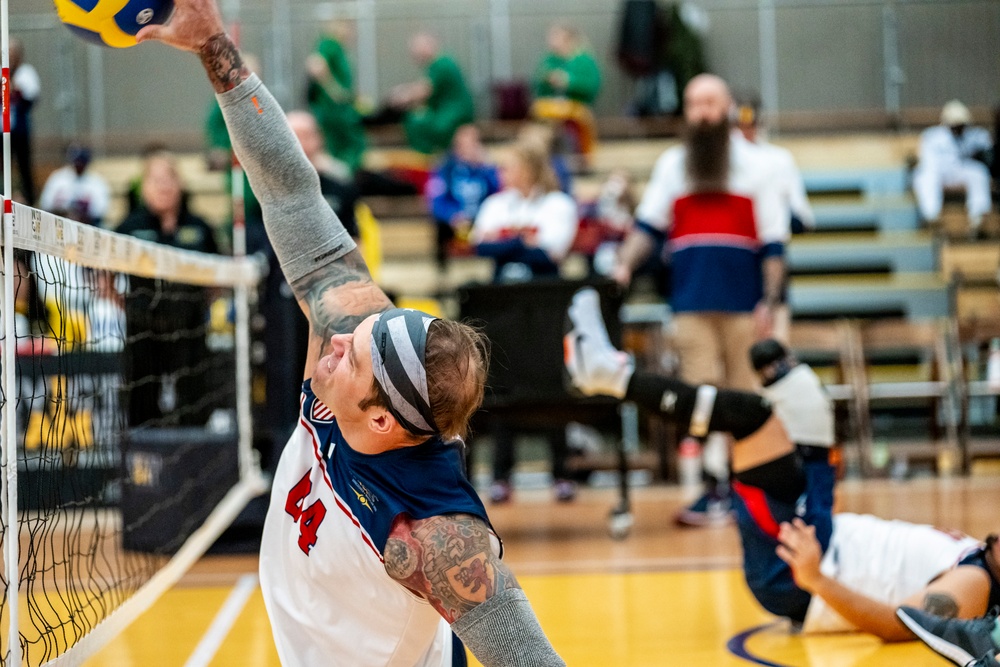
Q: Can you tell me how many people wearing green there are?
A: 4